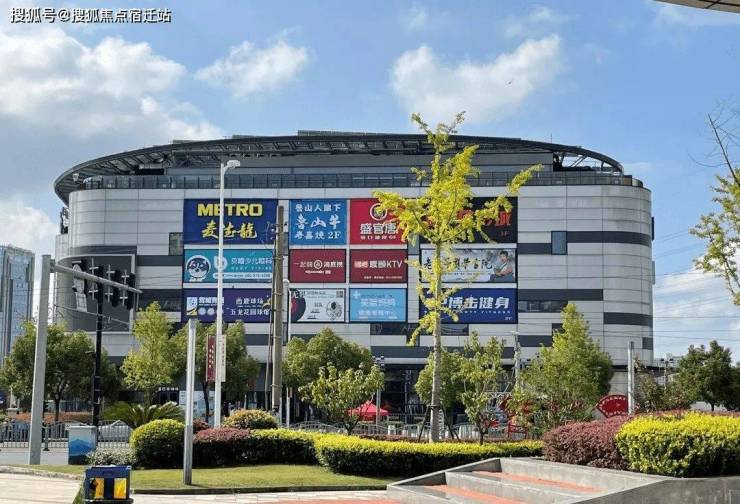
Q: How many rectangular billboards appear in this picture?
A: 12